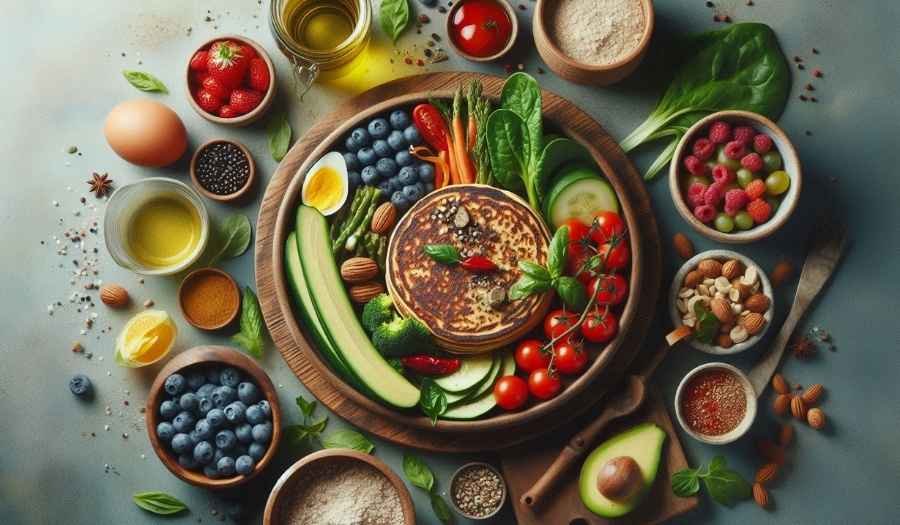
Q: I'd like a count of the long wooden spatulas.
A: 1